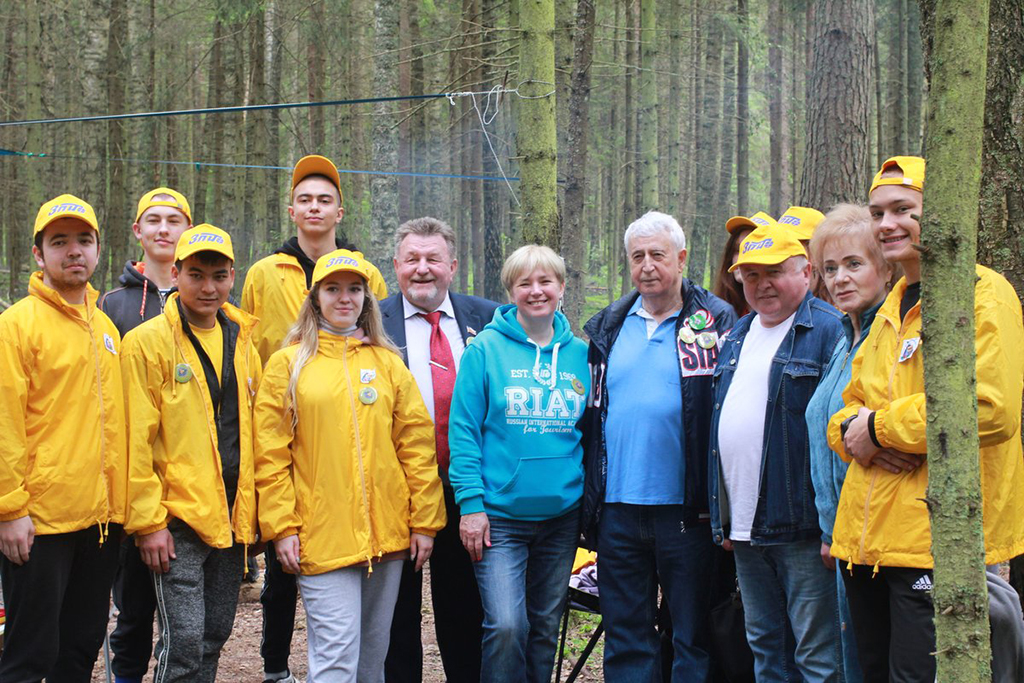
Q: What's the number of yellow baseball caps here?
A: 9